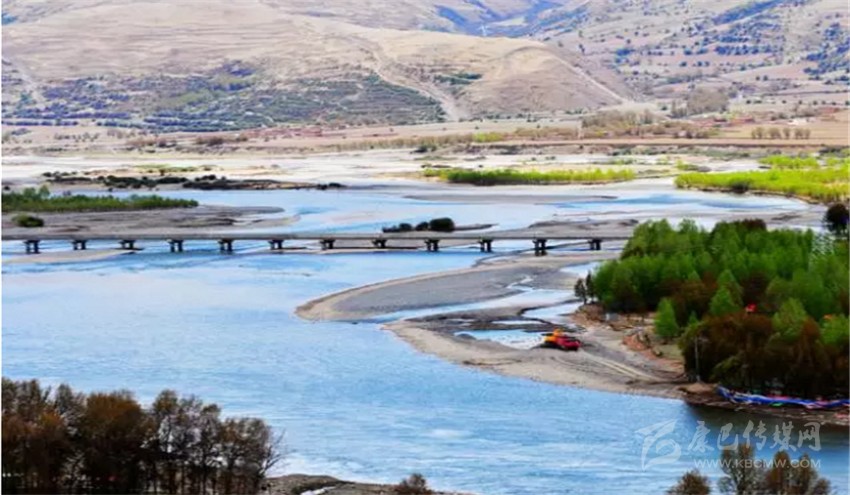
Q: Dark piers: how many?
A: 12